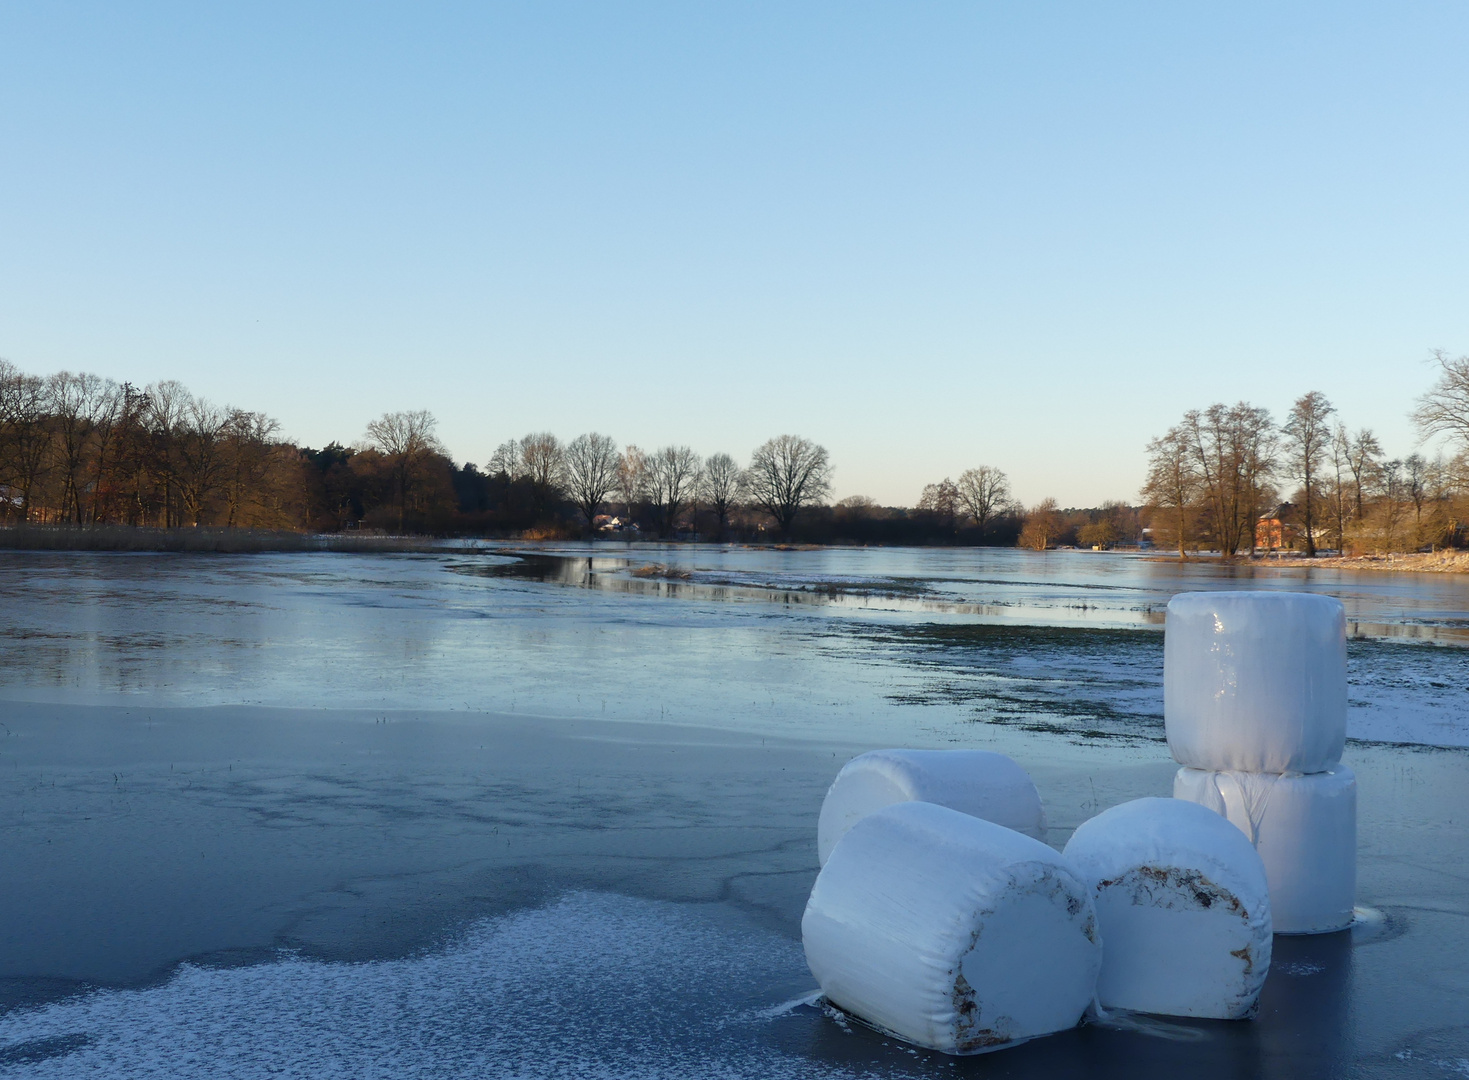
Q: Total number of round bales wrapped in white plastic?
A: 5